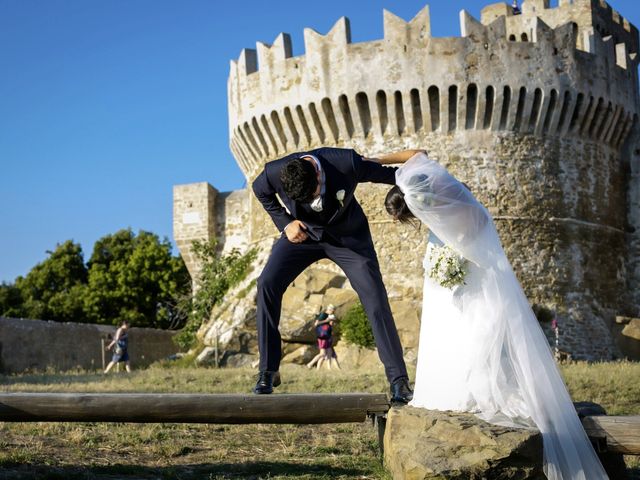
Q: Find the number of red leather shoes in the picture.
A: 0